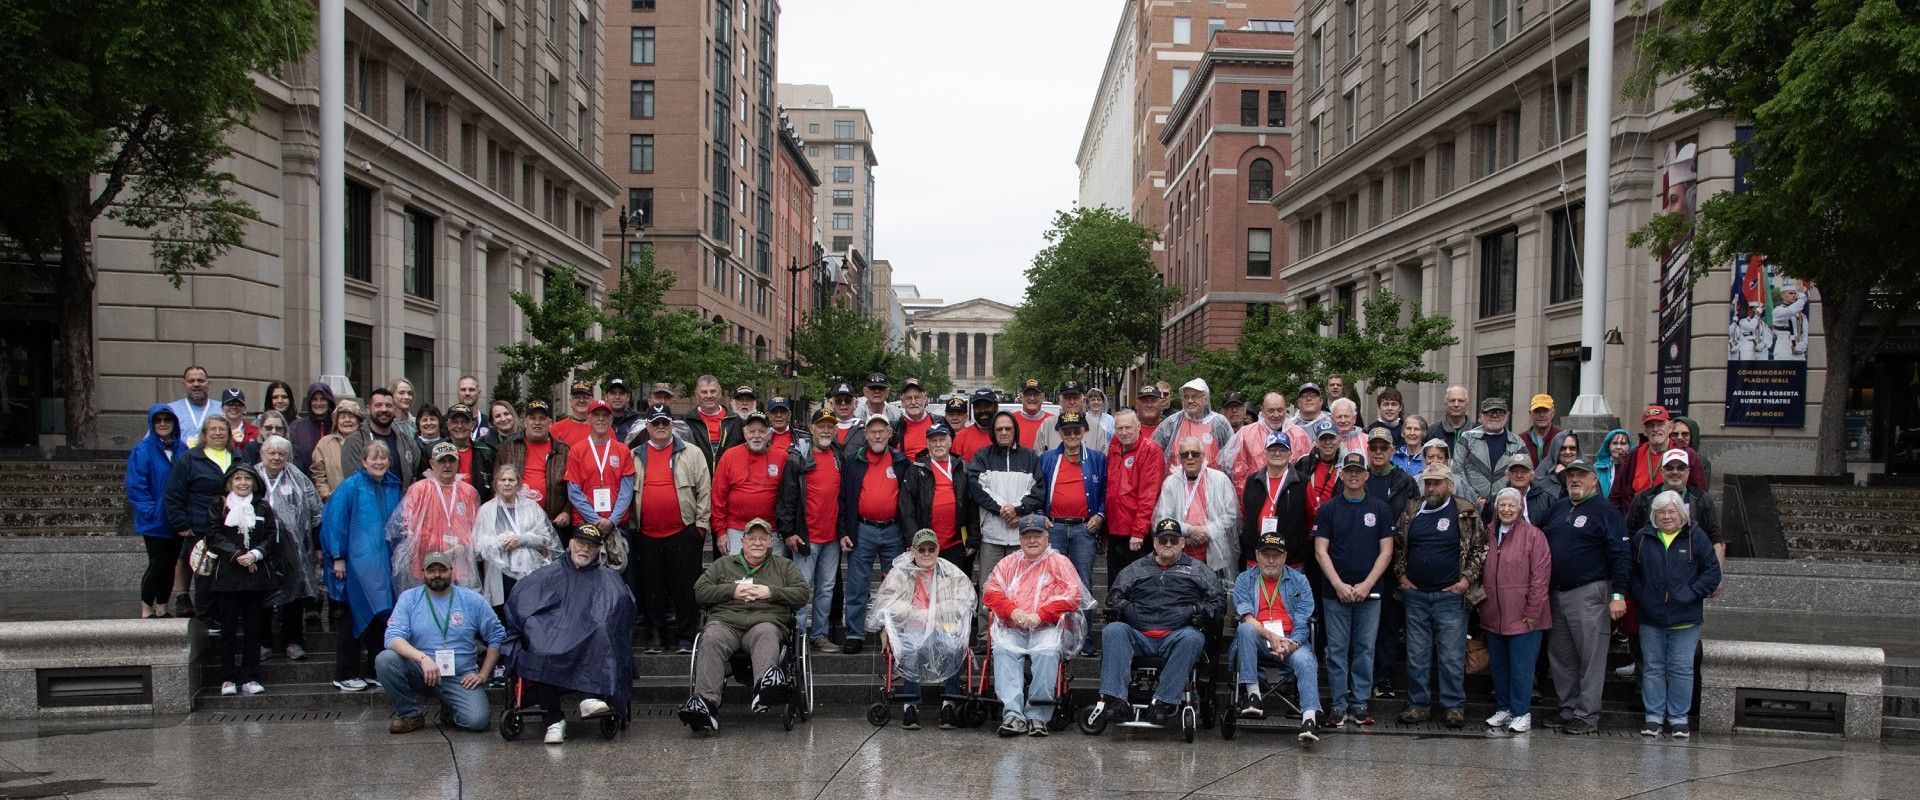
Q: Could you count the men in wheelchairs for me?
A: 6